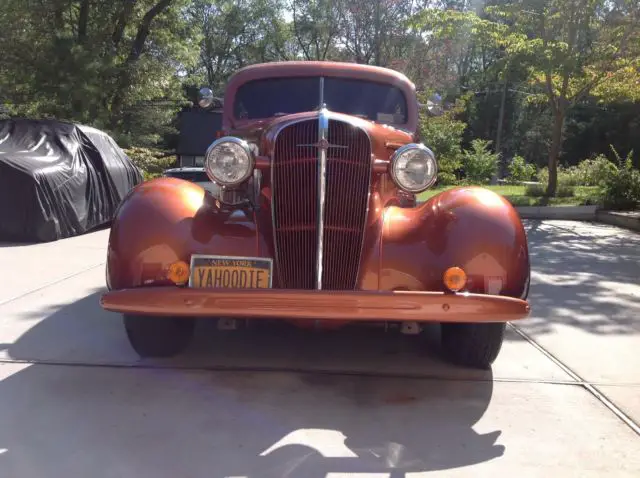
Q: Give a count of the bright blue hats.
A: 0